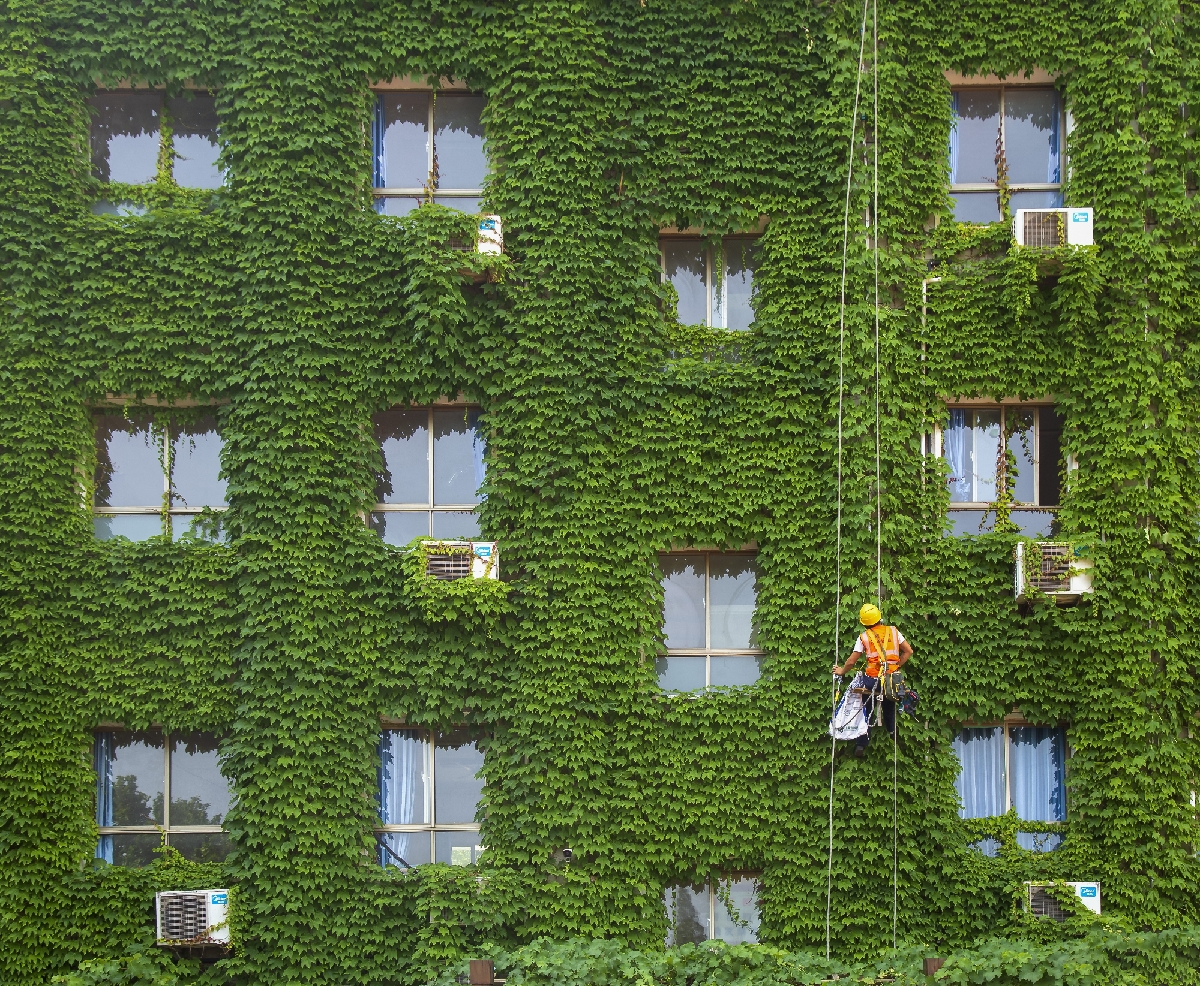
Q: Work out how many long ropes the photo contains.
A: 2